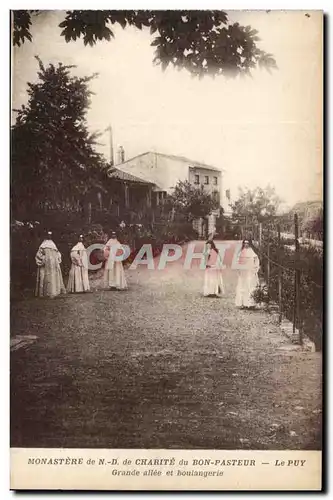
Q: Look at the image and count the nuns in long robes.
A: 5